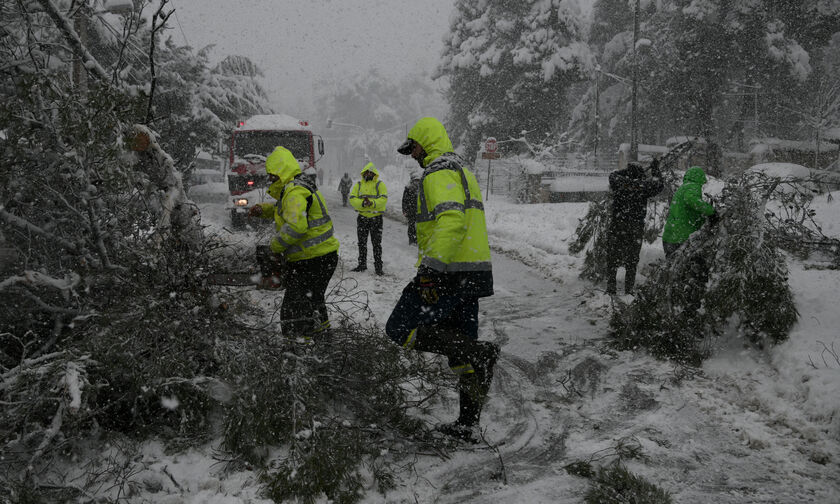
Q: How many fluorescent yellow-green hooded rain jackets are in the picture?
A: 3